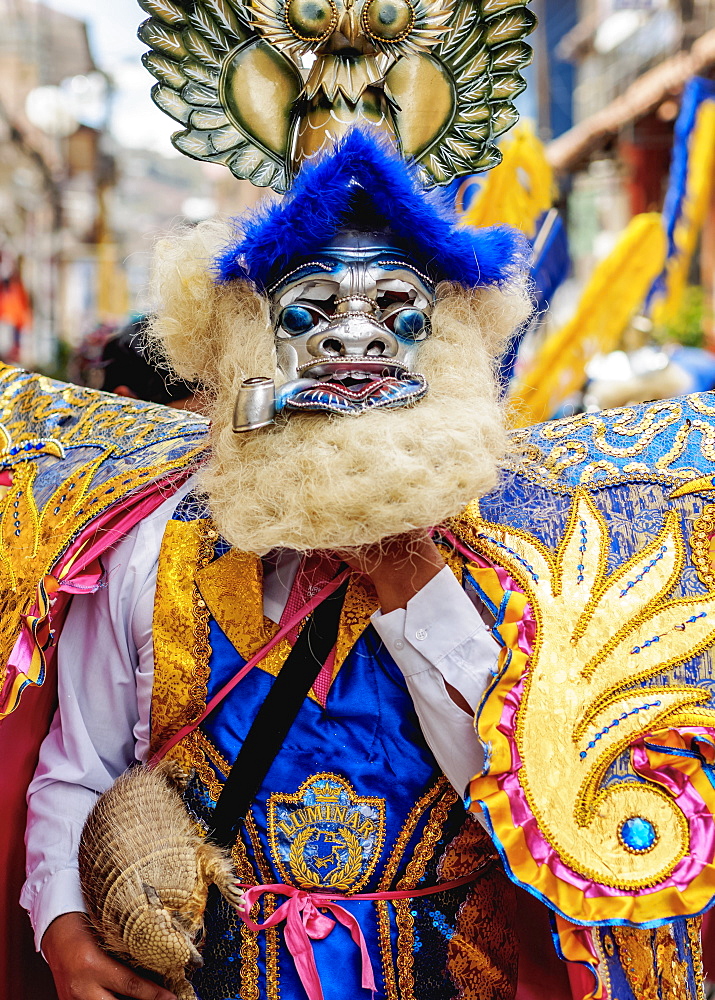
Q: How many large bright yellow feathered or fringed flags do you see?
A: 3